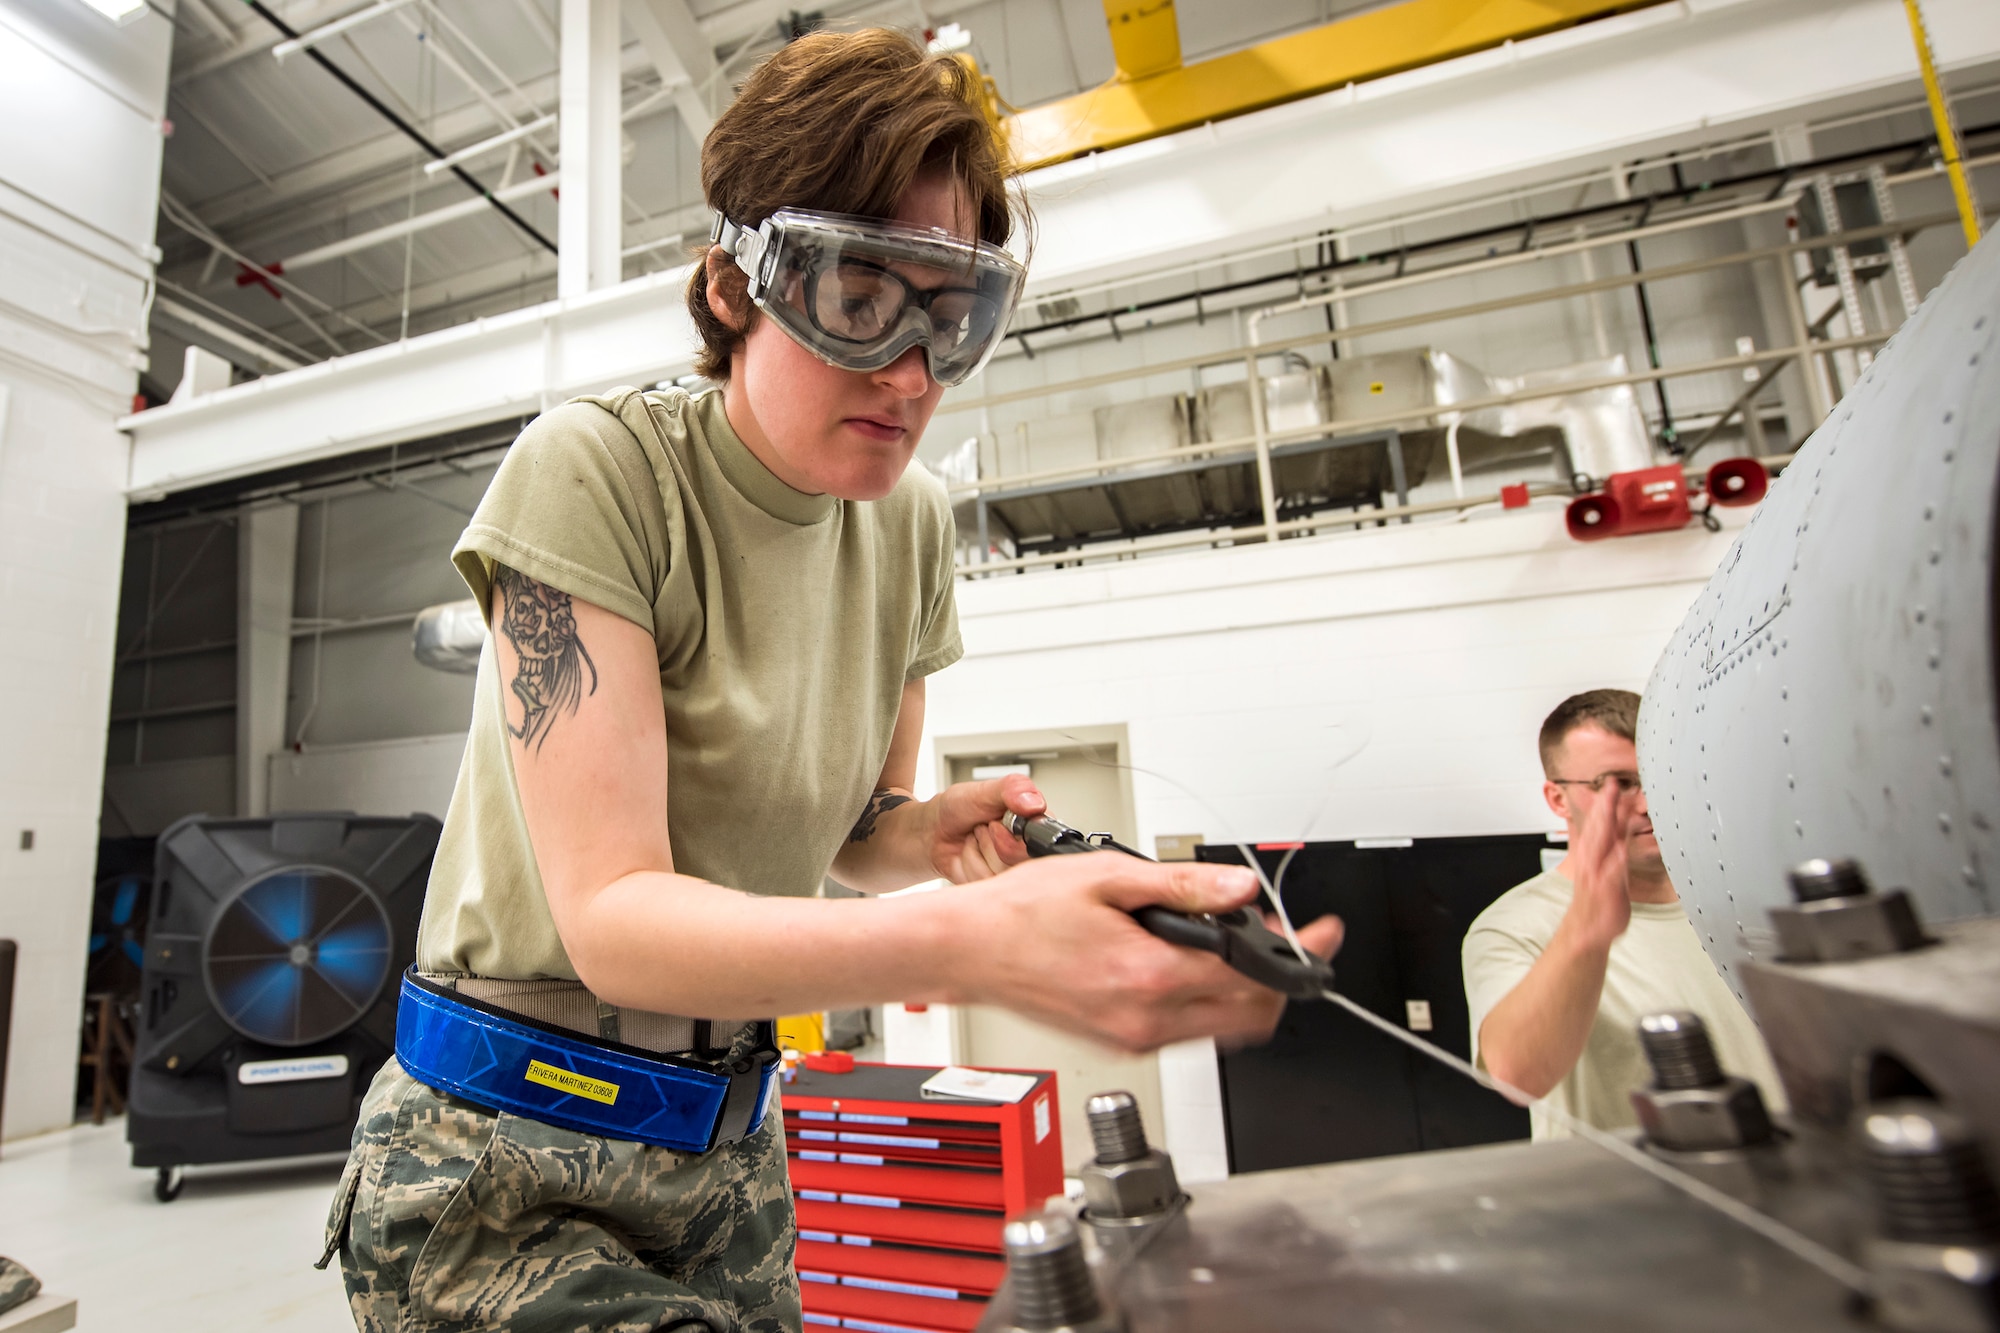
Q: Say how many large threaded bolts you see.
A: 5